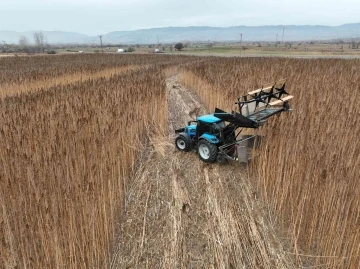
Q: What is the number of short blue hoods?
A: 1